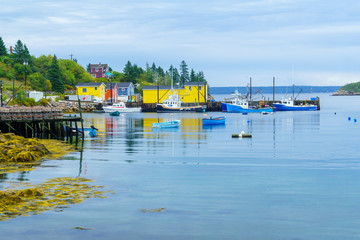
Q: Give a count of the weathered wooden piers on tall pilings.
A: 1